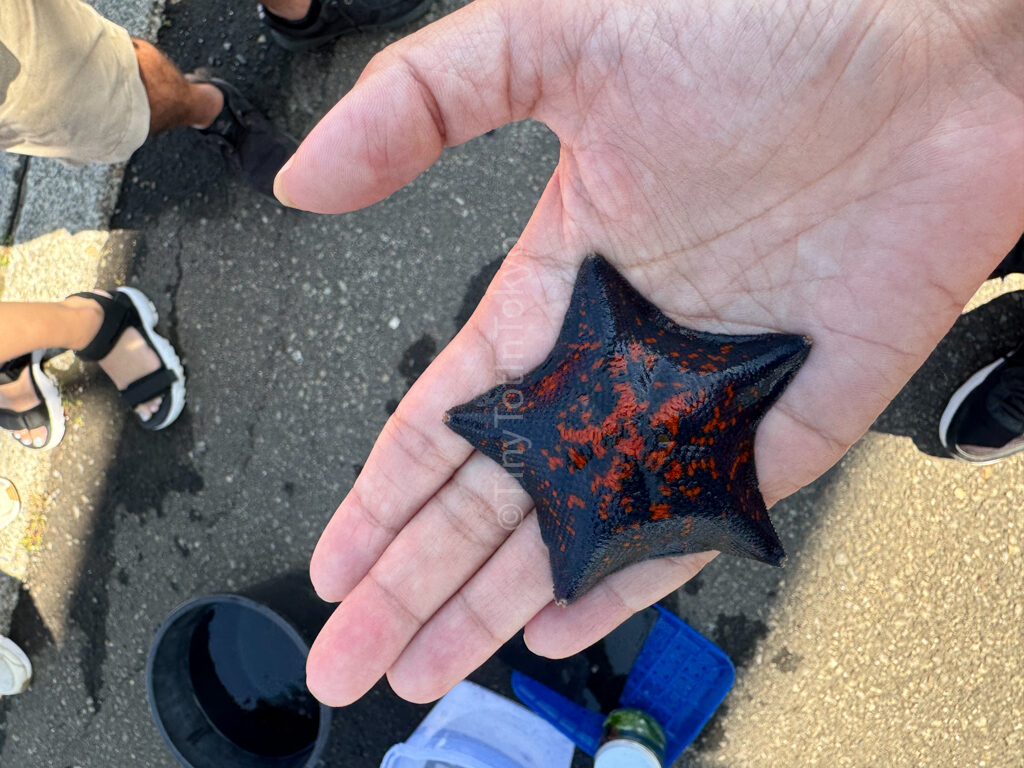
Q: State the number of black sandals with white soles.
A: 2